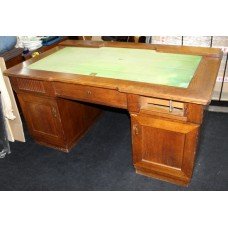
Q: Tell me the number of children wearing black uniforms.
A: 0